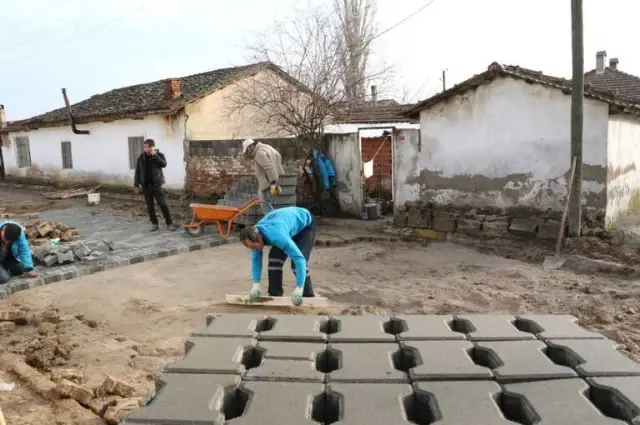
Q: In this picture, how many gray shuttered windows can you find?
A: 3